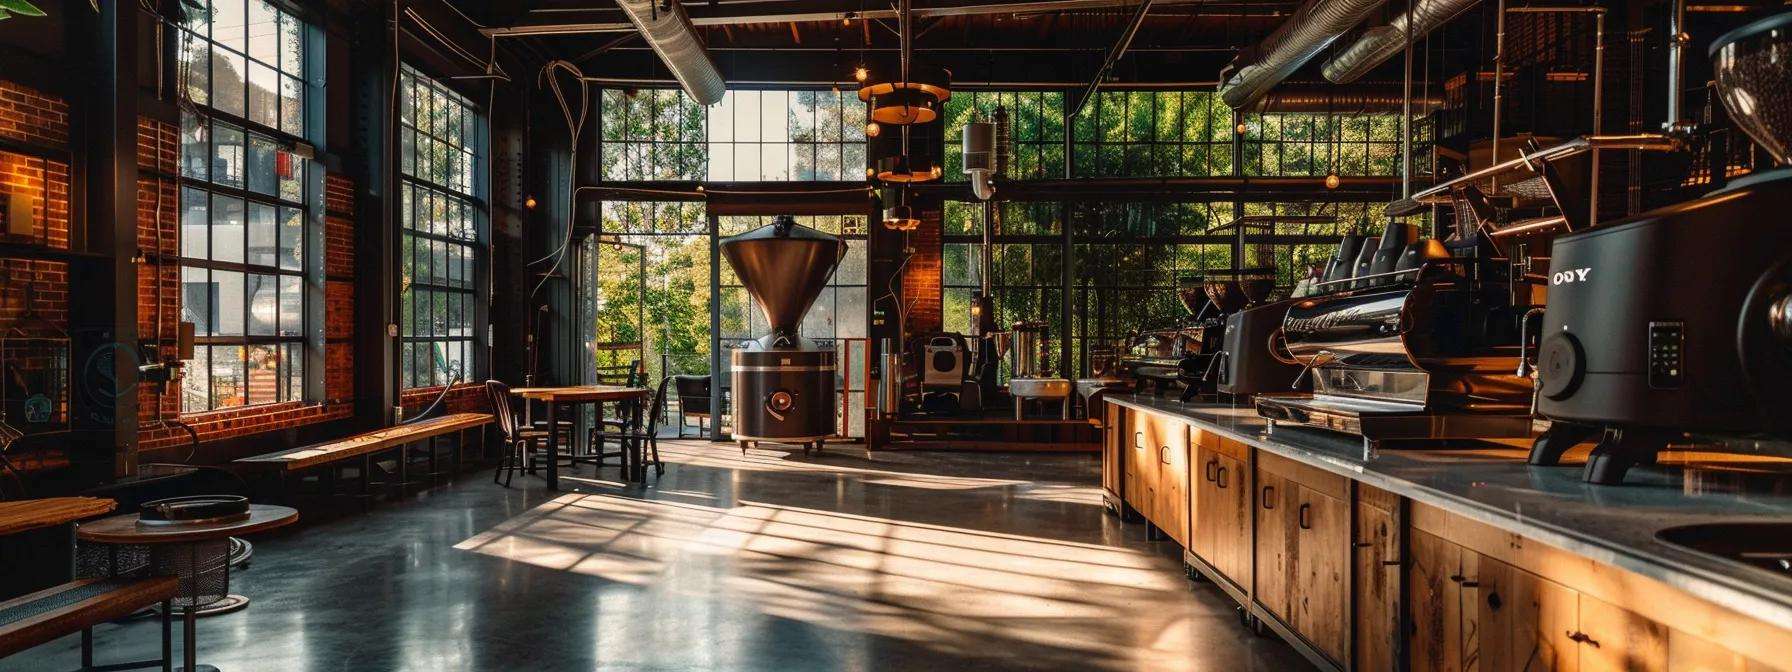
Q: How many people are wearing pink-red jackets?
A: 0